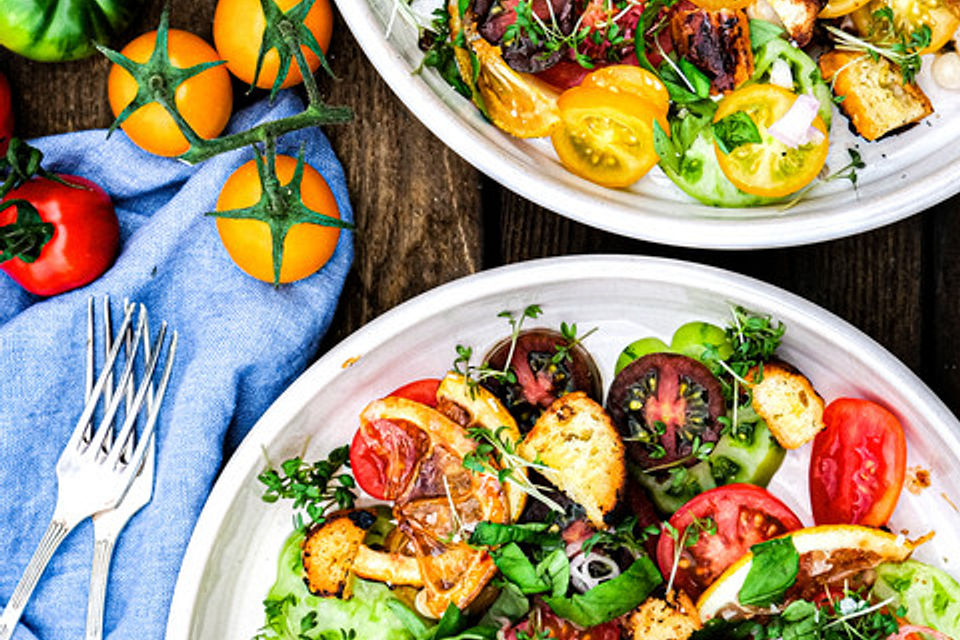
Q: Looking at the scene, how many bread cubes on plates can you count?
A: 7